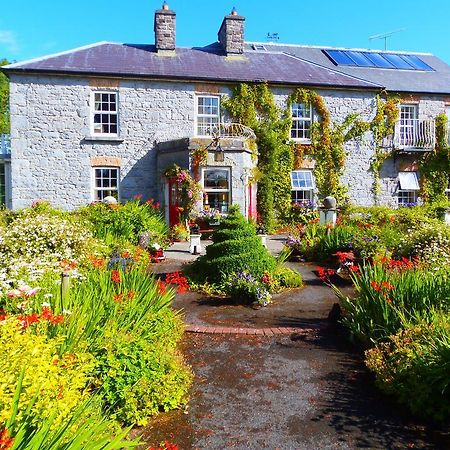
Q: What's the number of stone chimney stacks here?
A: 2